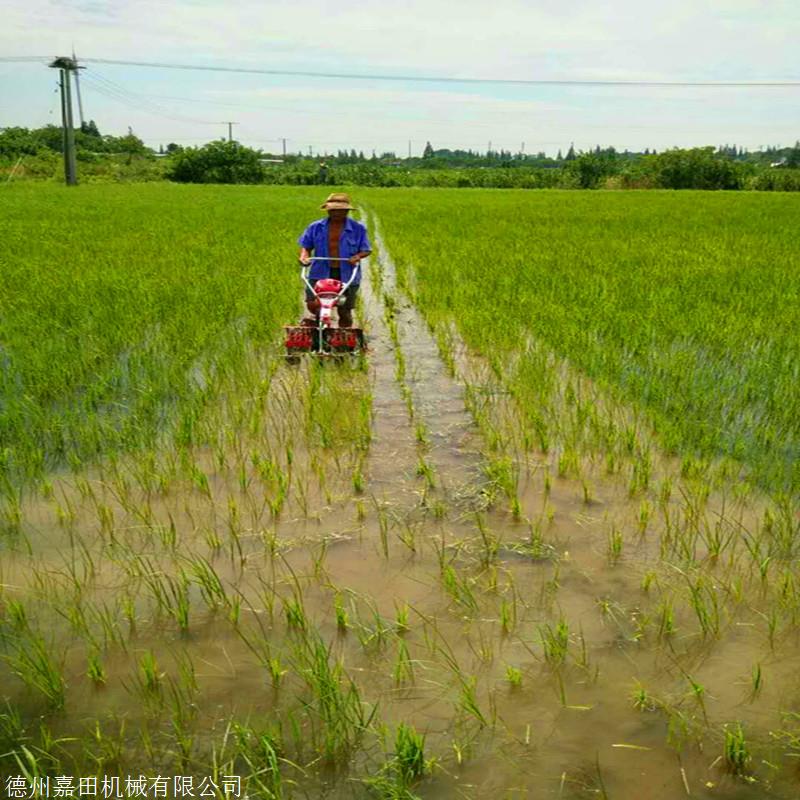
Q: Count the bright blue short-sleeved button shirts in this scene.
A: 1